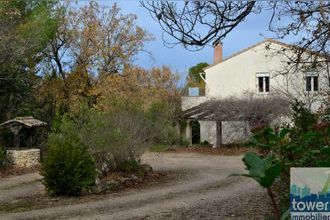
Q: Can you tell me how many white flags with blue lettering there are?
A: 0